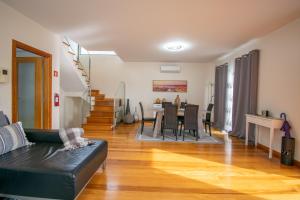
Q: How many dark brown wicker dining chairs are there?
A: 6